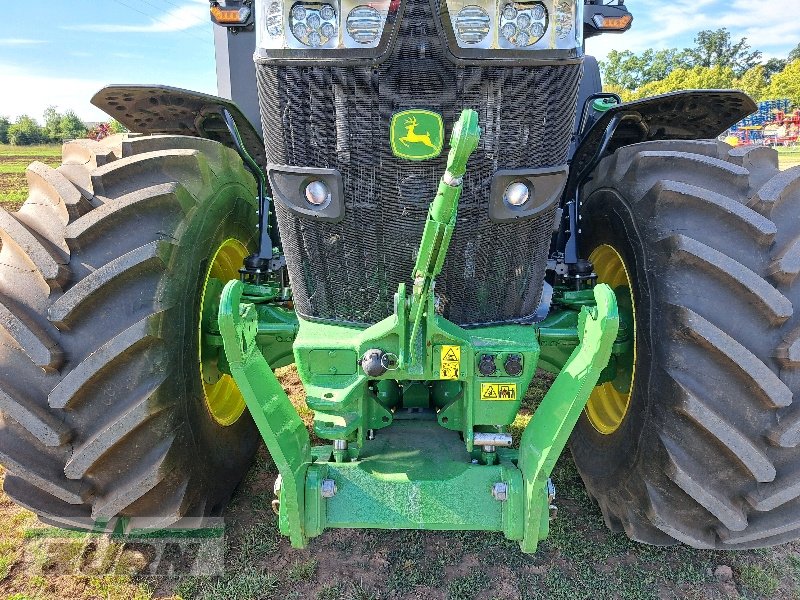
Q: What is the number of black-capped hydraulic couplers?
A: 2